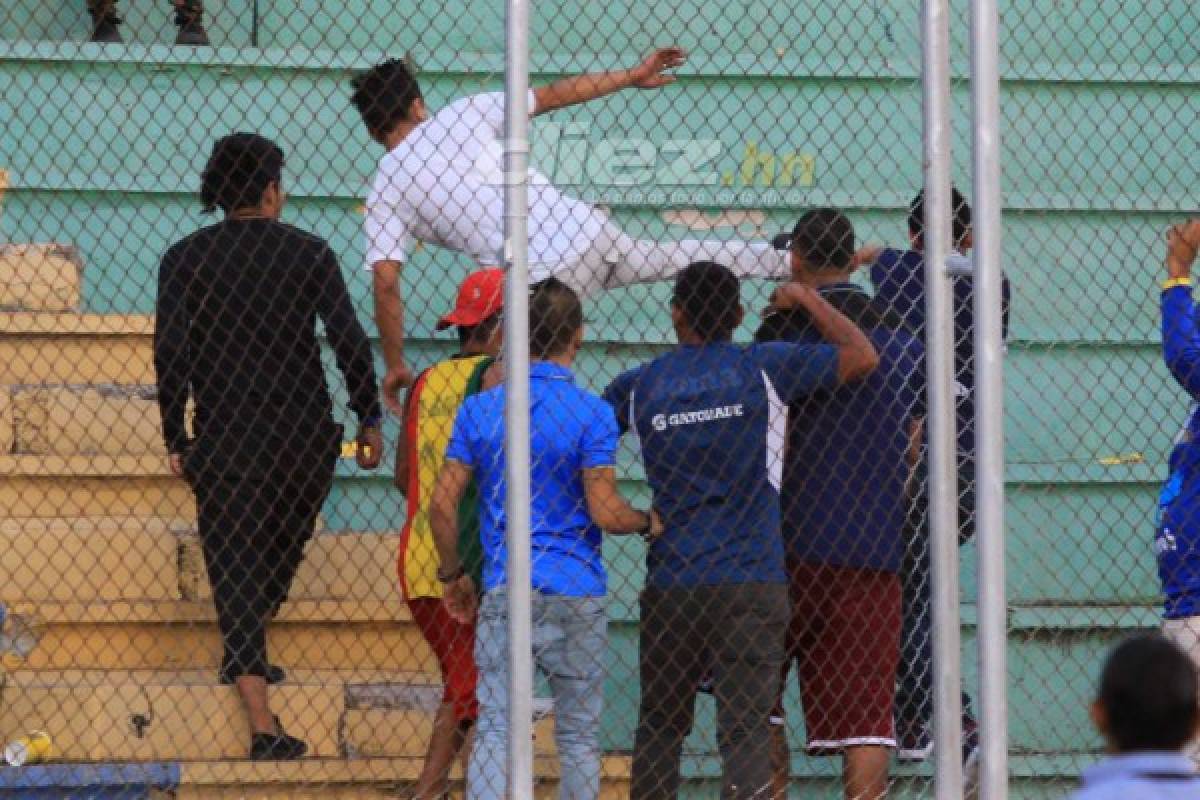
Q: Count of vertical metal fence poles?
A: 3